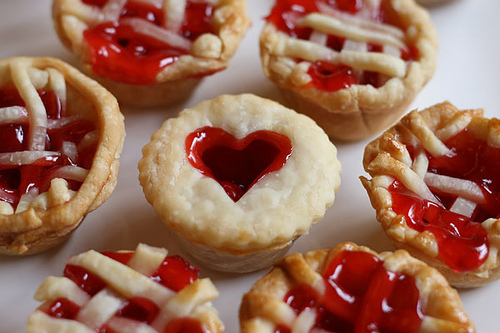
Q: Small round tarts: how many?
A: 7